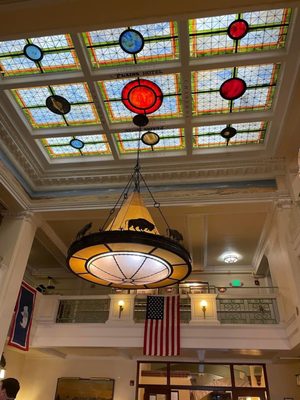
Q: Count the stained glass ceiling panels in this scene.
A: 9